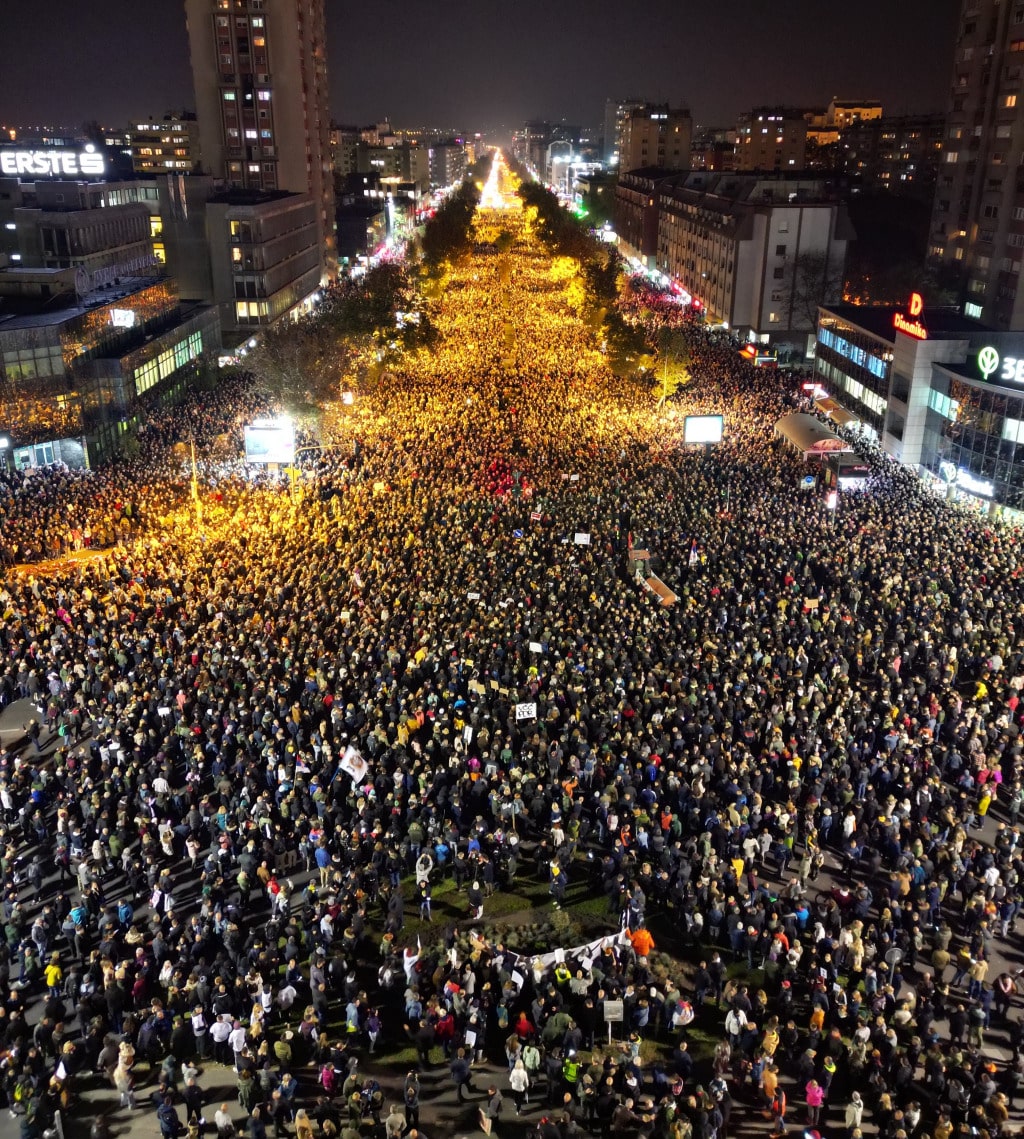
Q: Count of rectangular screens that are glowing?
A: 2